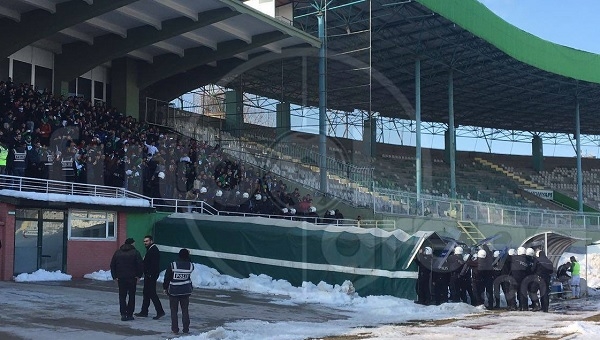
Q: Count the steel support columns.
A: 4